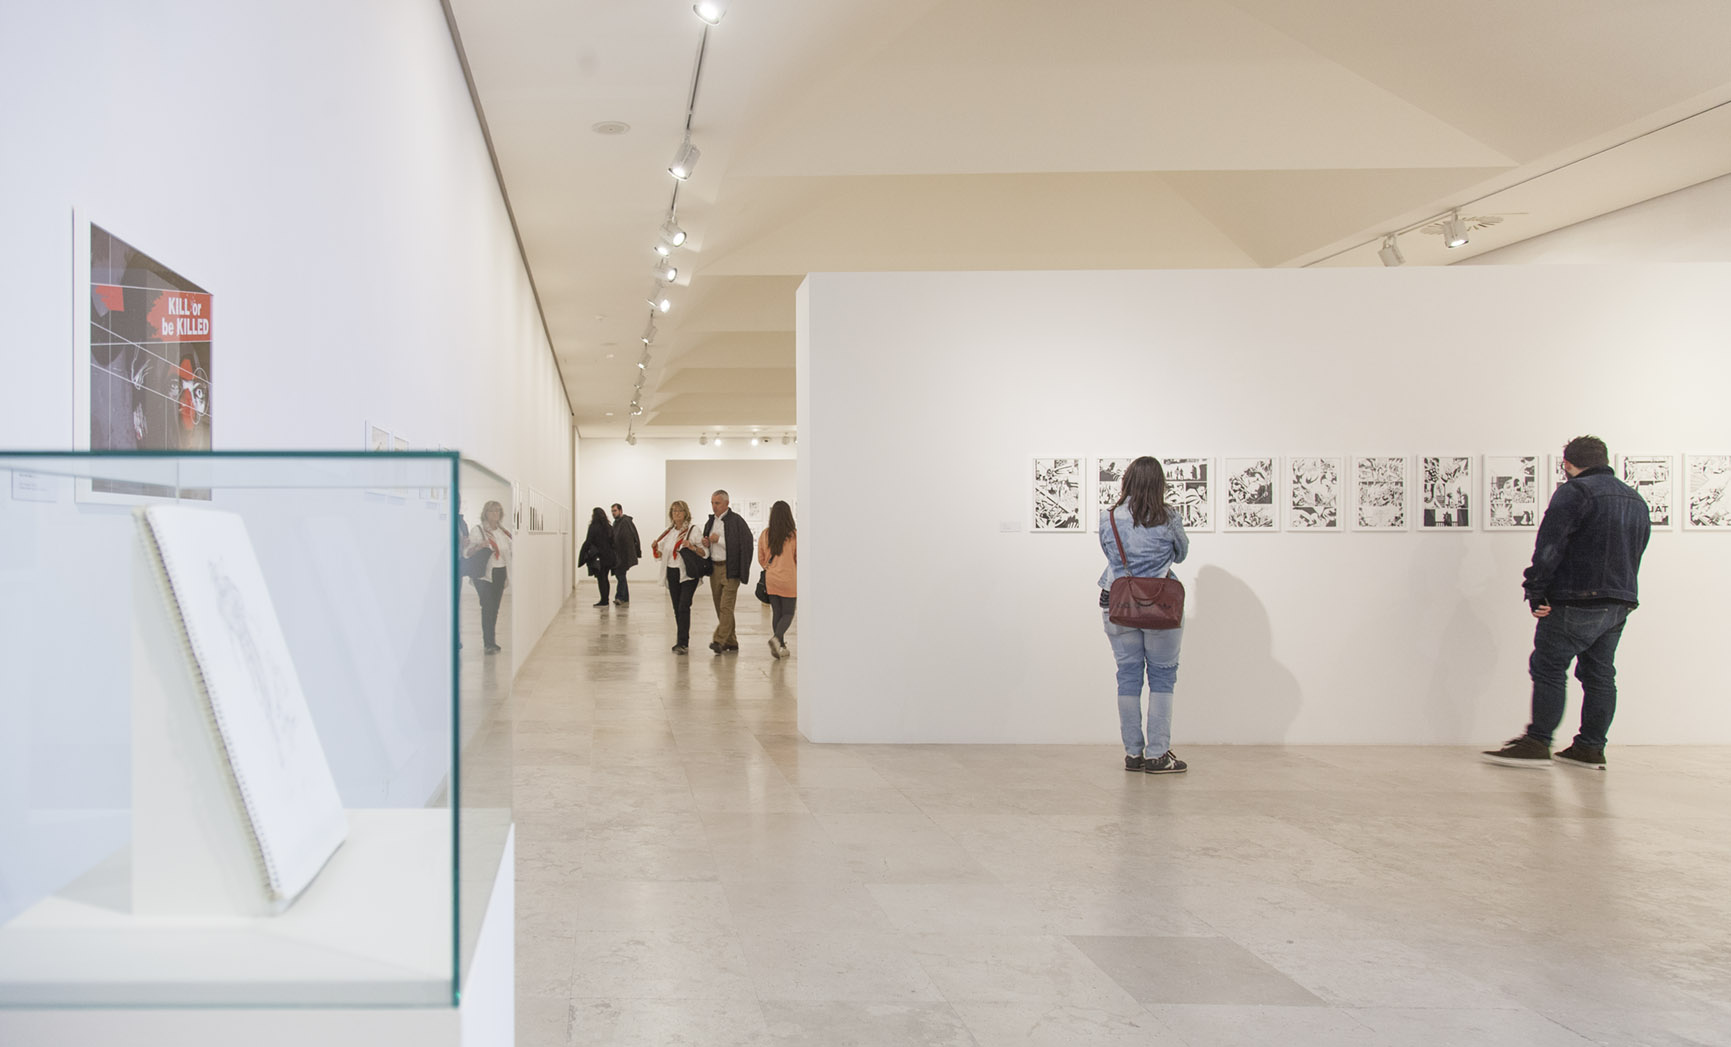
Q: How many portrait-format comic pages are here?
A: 11